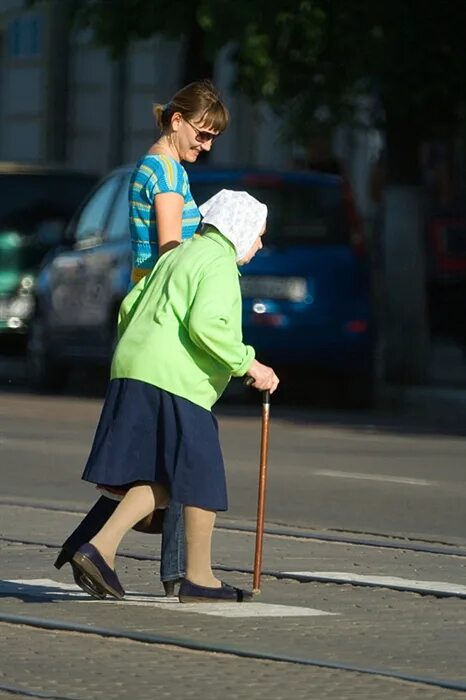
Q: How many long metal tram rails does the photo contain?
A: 4